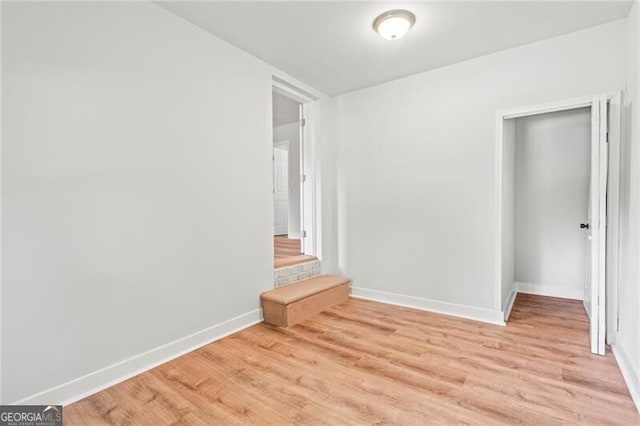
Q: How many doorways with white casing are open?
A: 2